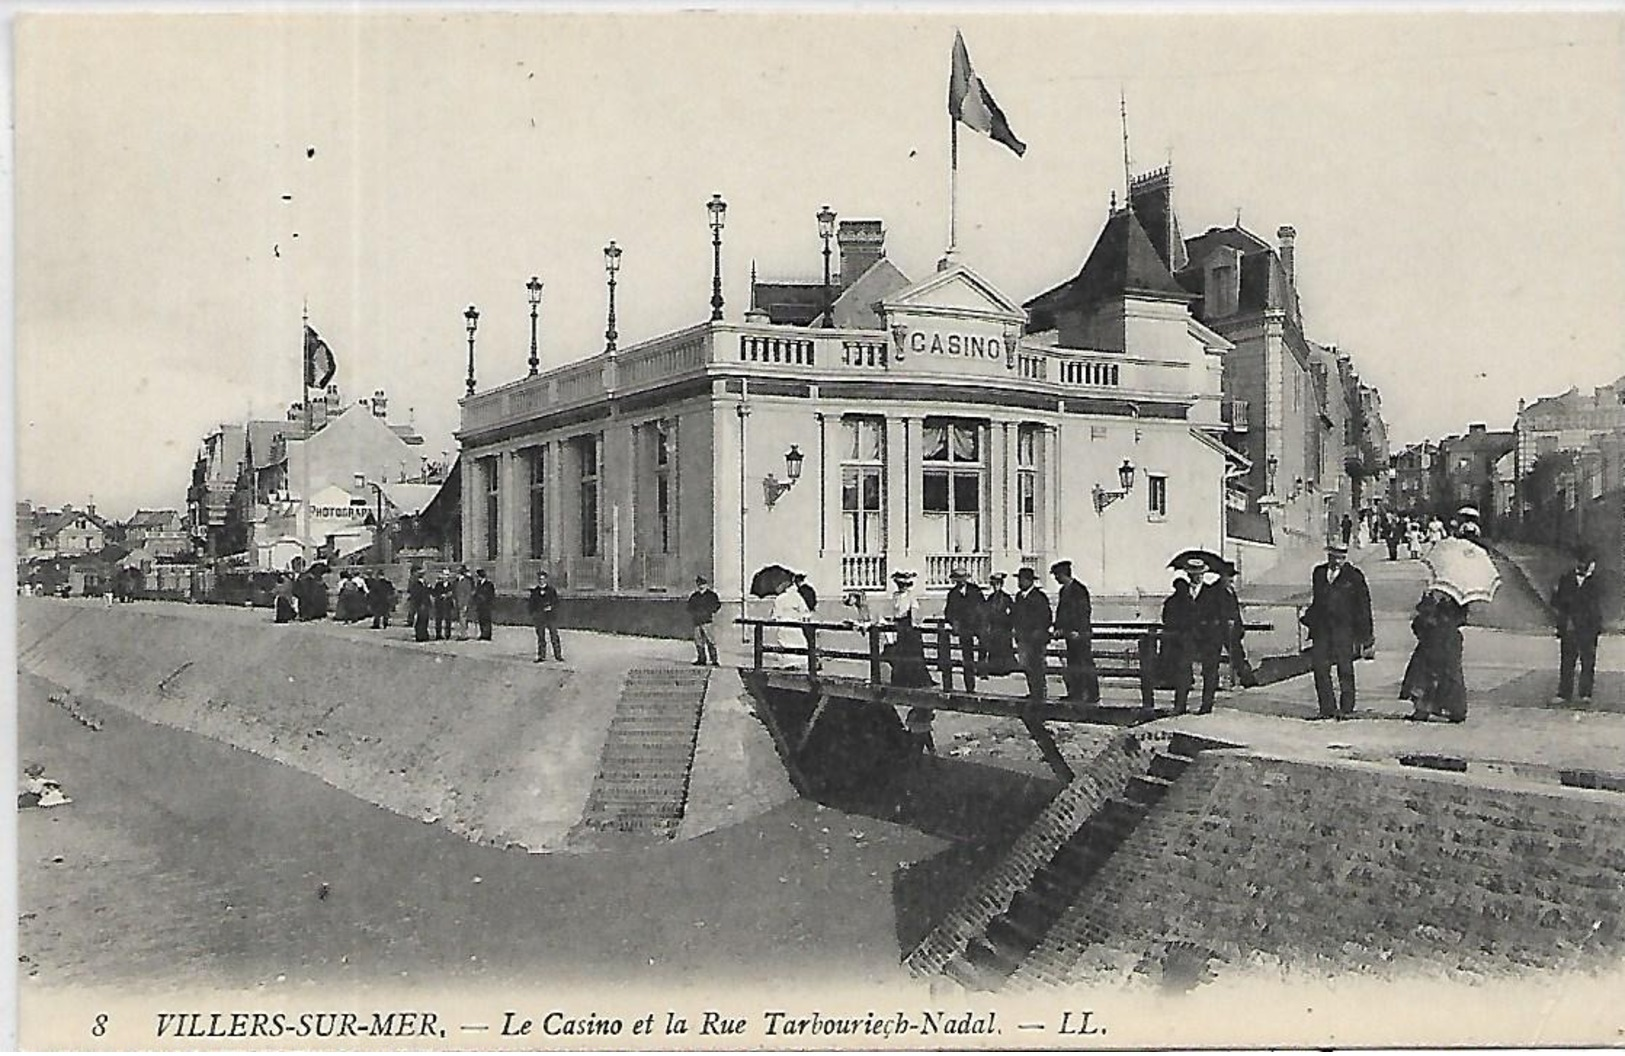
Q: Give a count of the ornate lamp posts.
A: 5